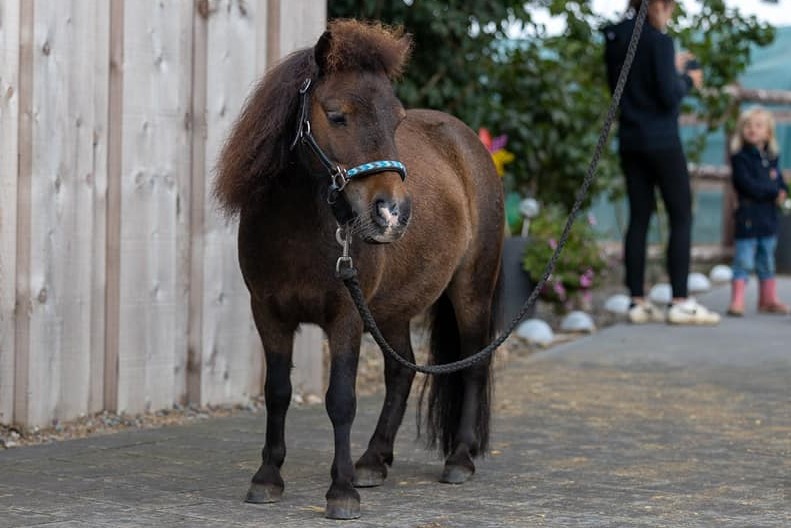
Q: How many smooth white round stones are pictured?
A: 6